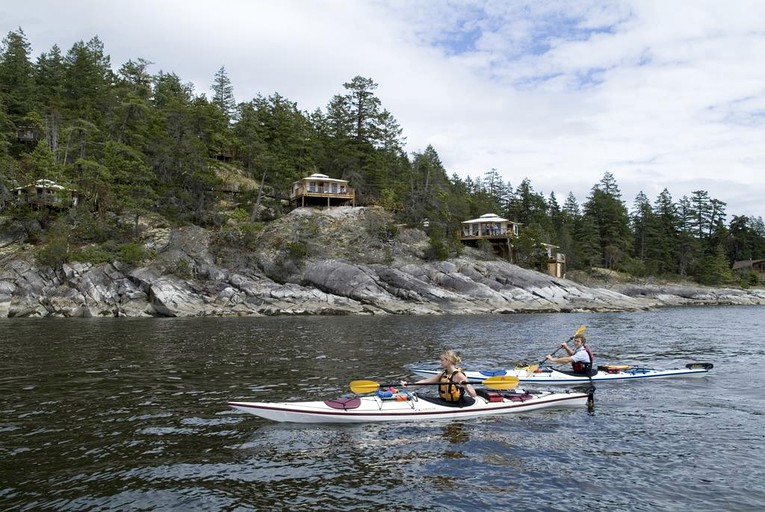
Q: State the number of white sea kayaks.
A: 2